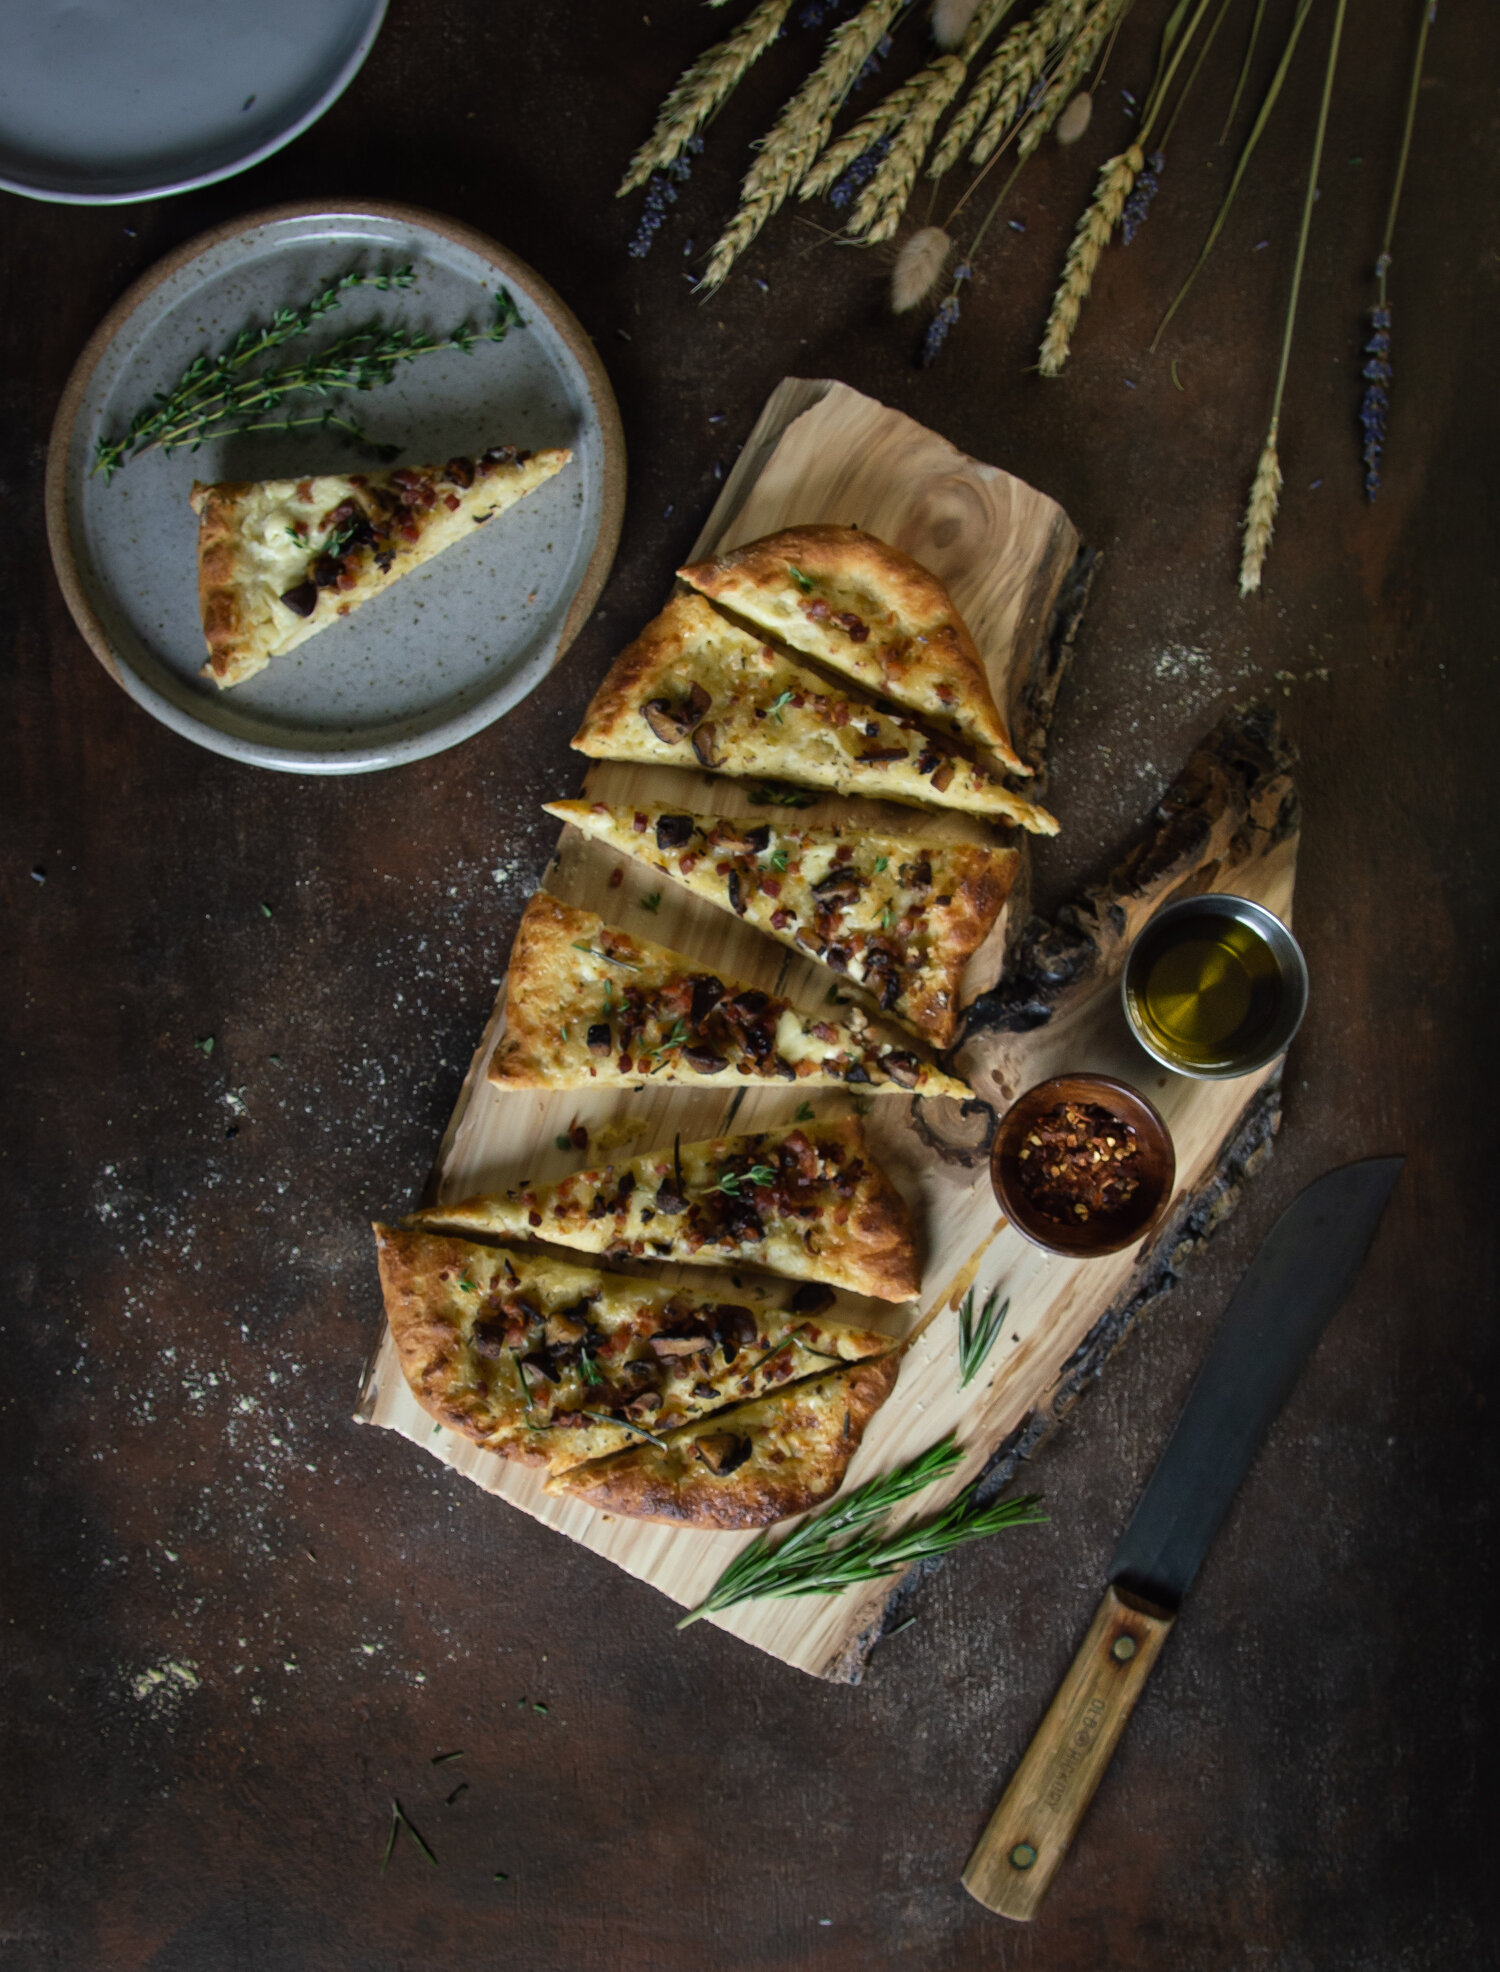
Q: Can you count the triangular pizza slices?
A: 6